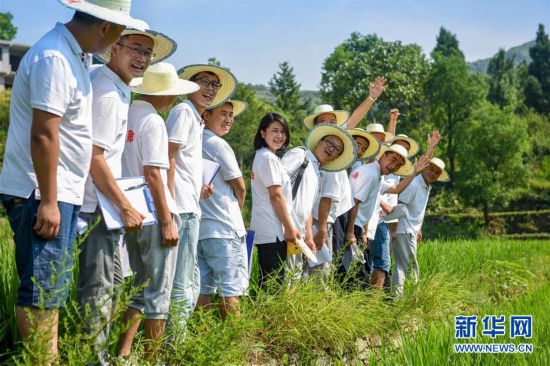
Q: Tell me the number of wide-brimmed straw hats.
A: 12